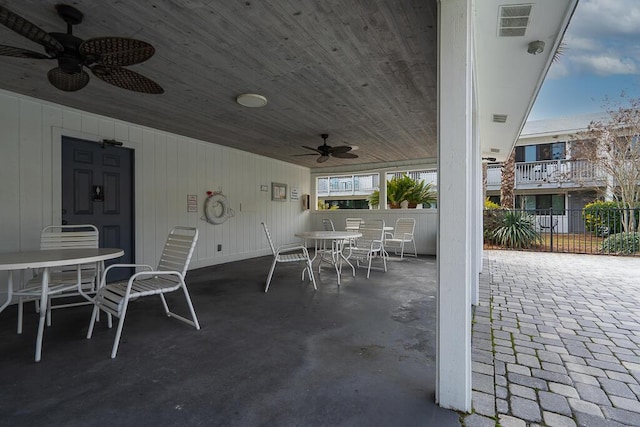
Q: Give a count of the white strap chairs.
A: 7